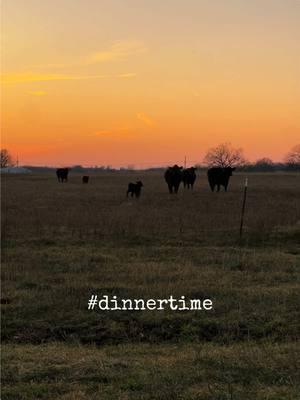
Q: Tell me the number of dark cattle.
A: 6